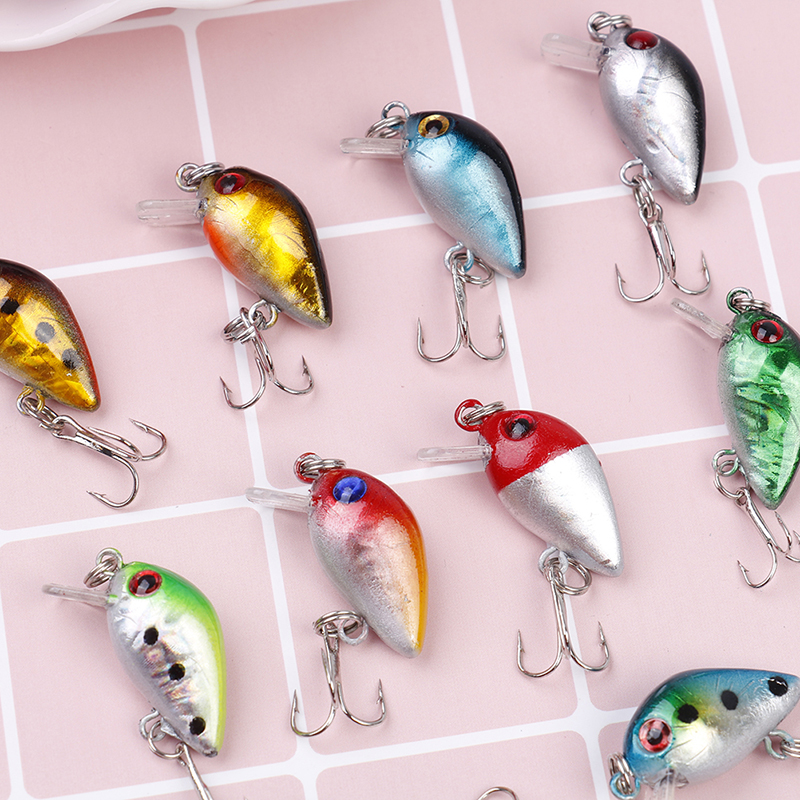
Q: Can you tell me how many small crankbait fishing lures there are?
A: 9